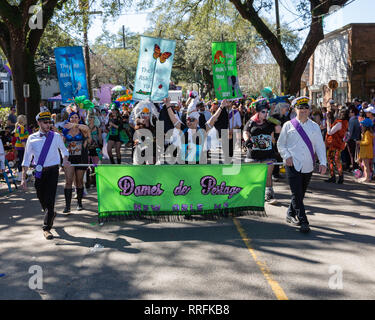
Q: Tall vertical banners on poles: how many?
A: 3